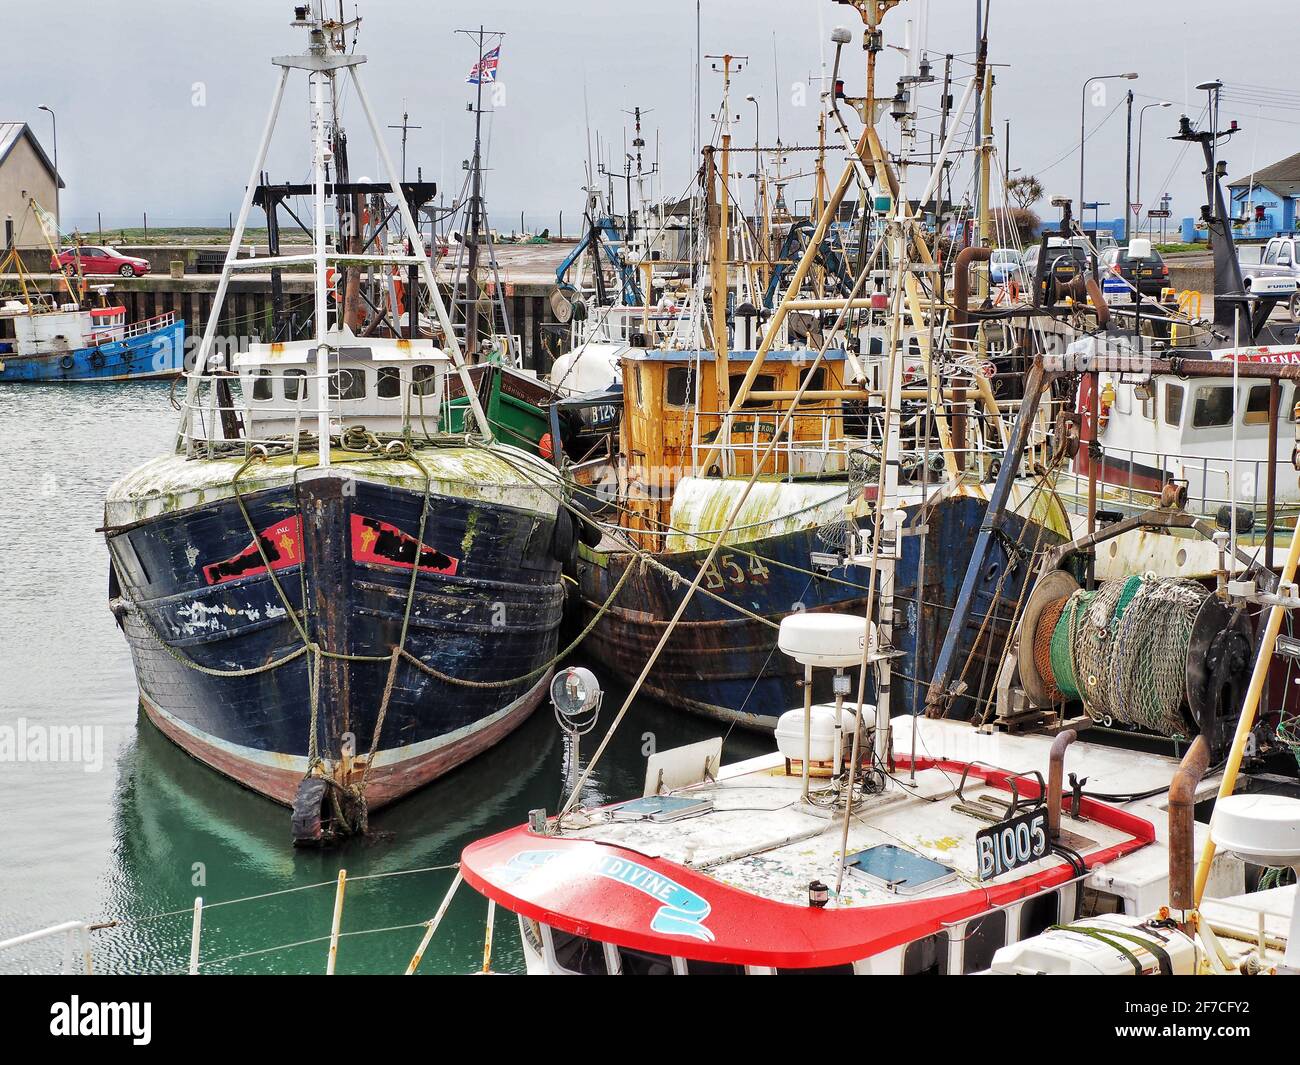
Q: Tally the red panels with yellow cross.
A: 2